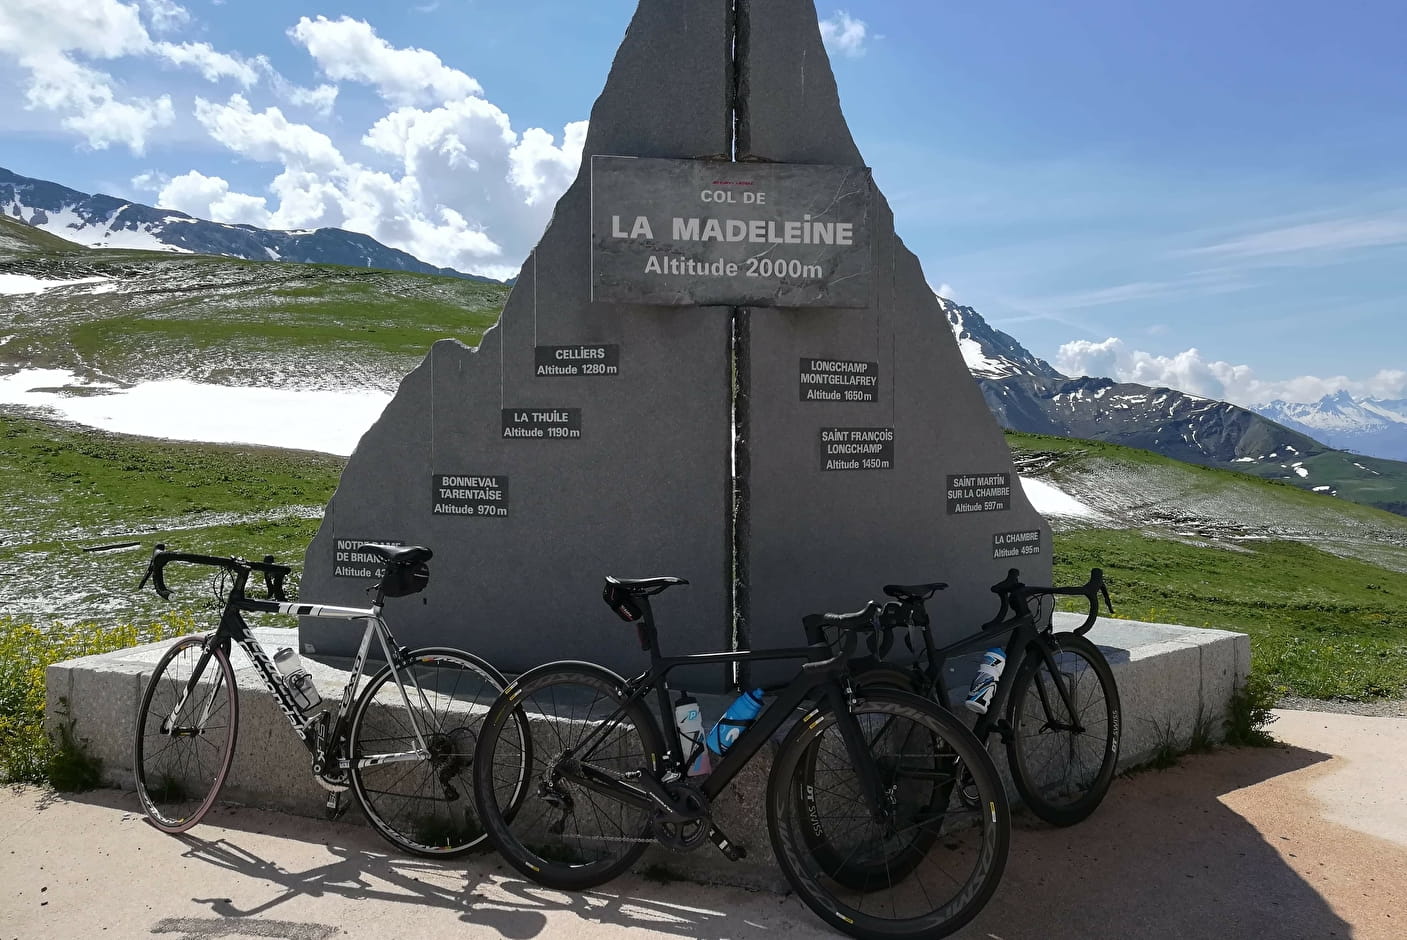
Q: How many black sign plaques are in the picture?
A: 8